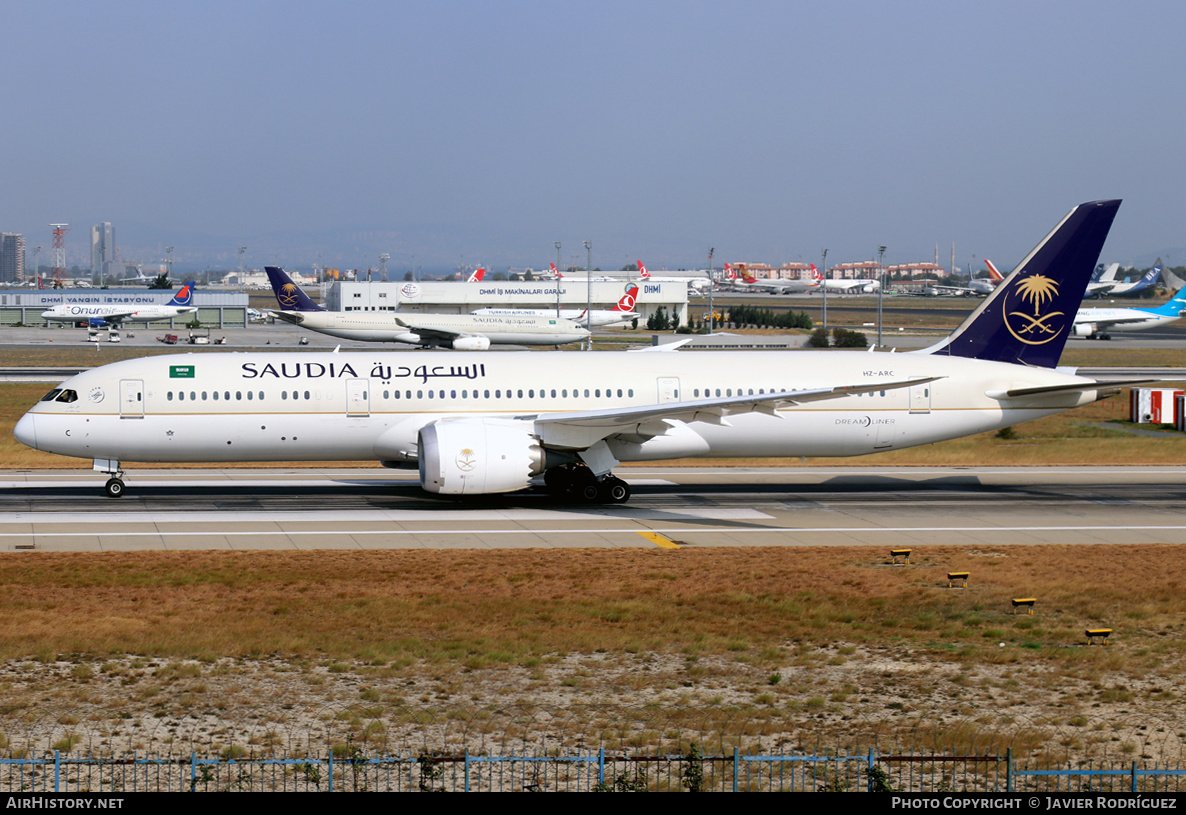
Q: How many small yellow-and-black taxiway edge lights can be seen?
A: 4